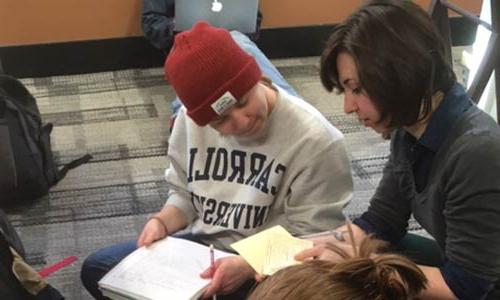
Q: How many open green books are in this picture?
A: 0